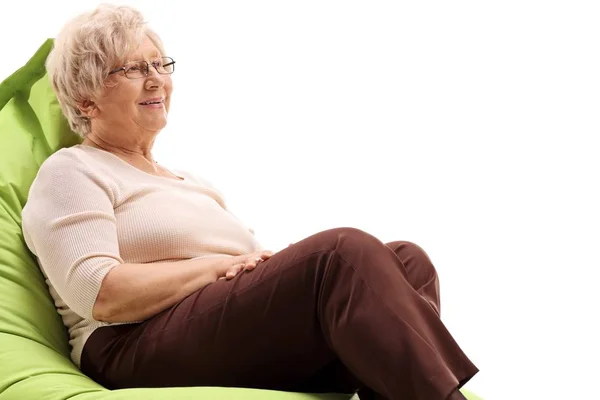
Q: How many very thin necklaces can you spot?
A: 1